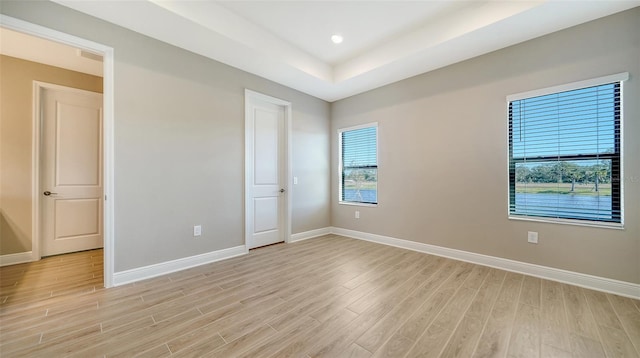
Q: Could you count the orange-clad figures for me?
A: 0